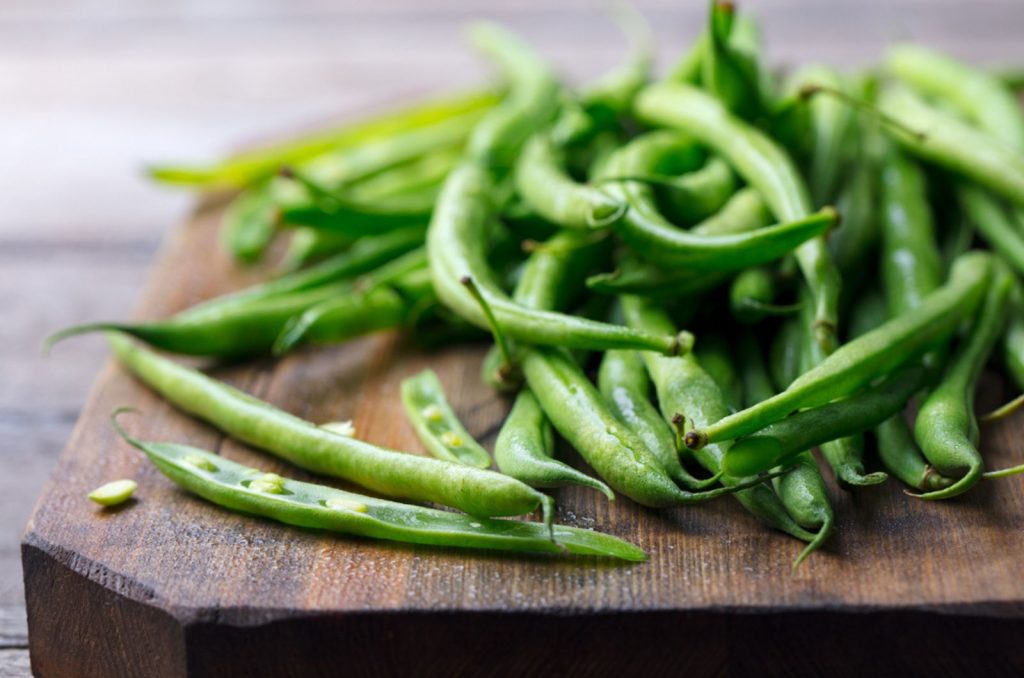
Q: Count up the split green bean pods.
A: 2